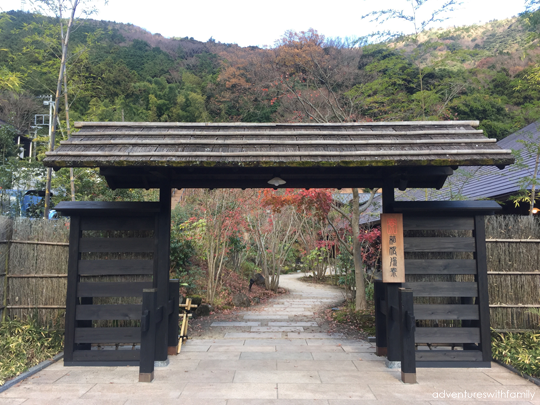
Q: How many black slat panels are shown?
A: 2